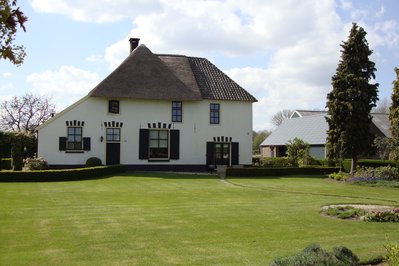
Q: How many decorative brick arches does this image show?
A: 4